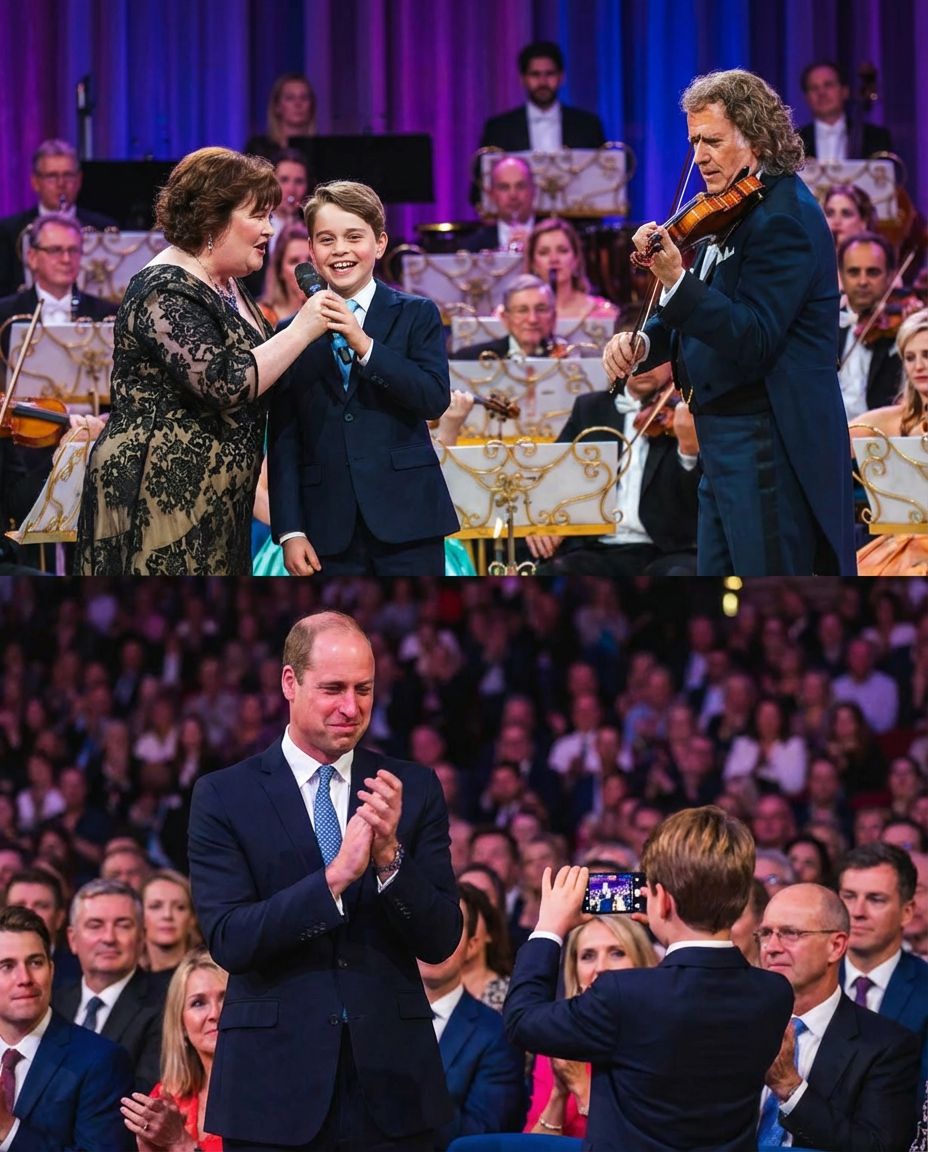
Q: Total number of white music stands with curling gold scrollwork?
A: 10